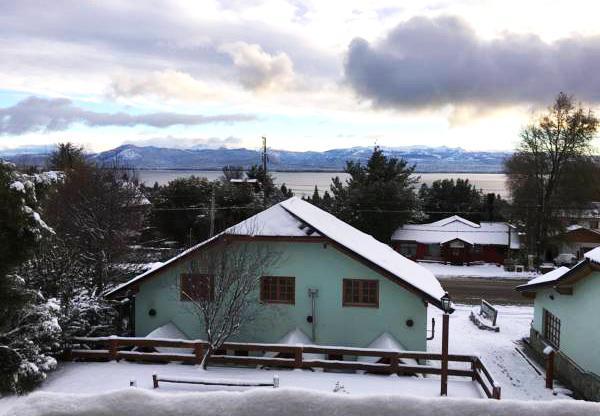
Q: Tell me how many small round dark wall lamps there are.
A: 3